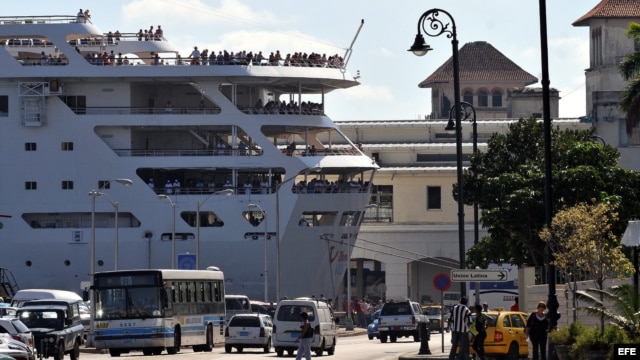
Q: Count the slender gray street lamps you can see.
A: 7